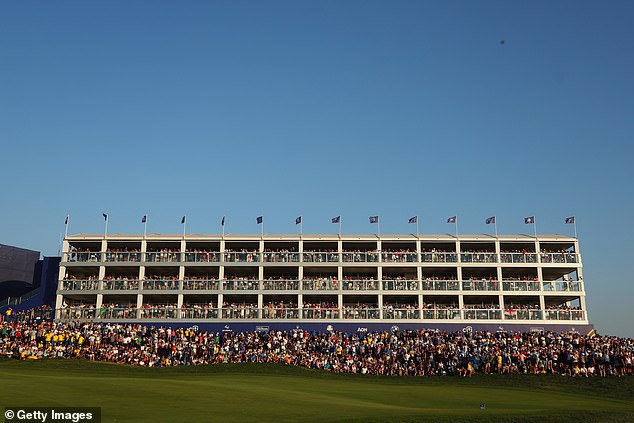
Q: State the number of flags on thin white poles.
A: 14